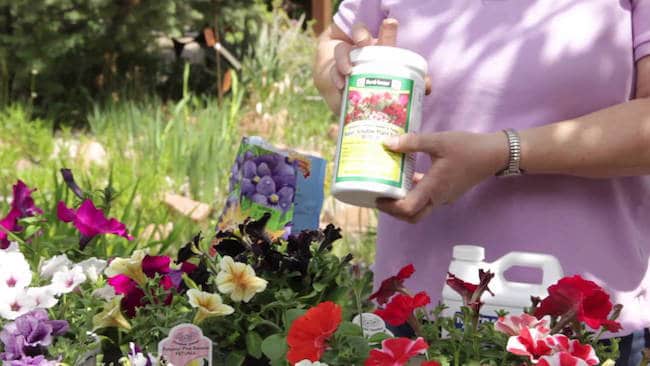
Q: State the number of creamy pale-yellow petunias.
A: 4